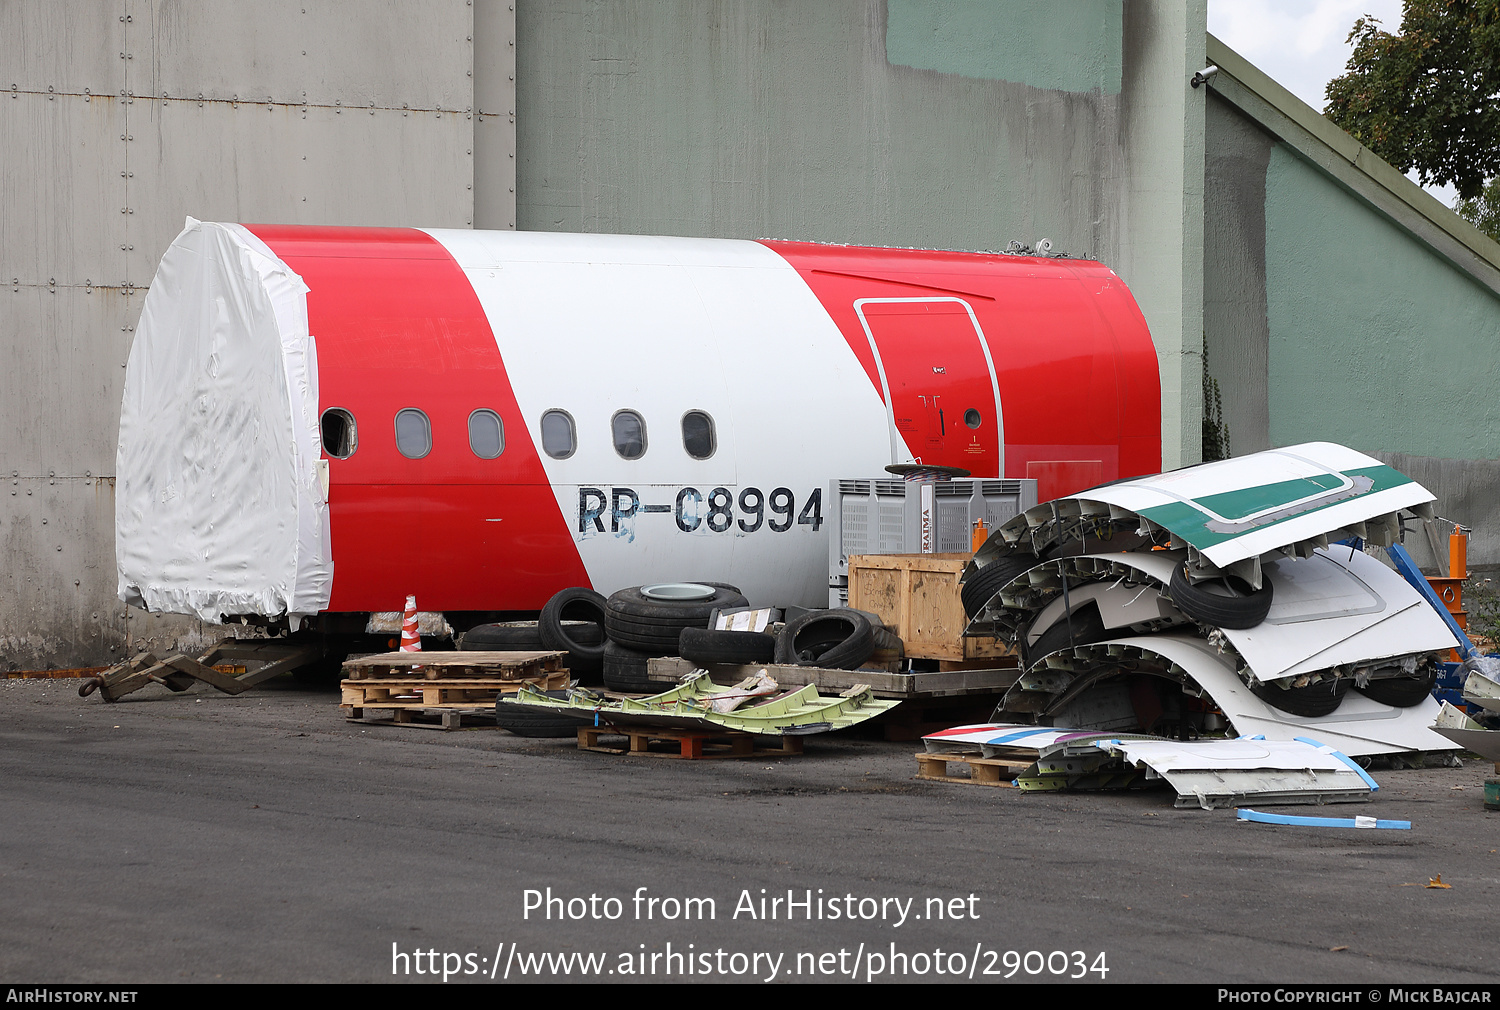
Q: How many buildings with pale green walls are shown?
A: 1